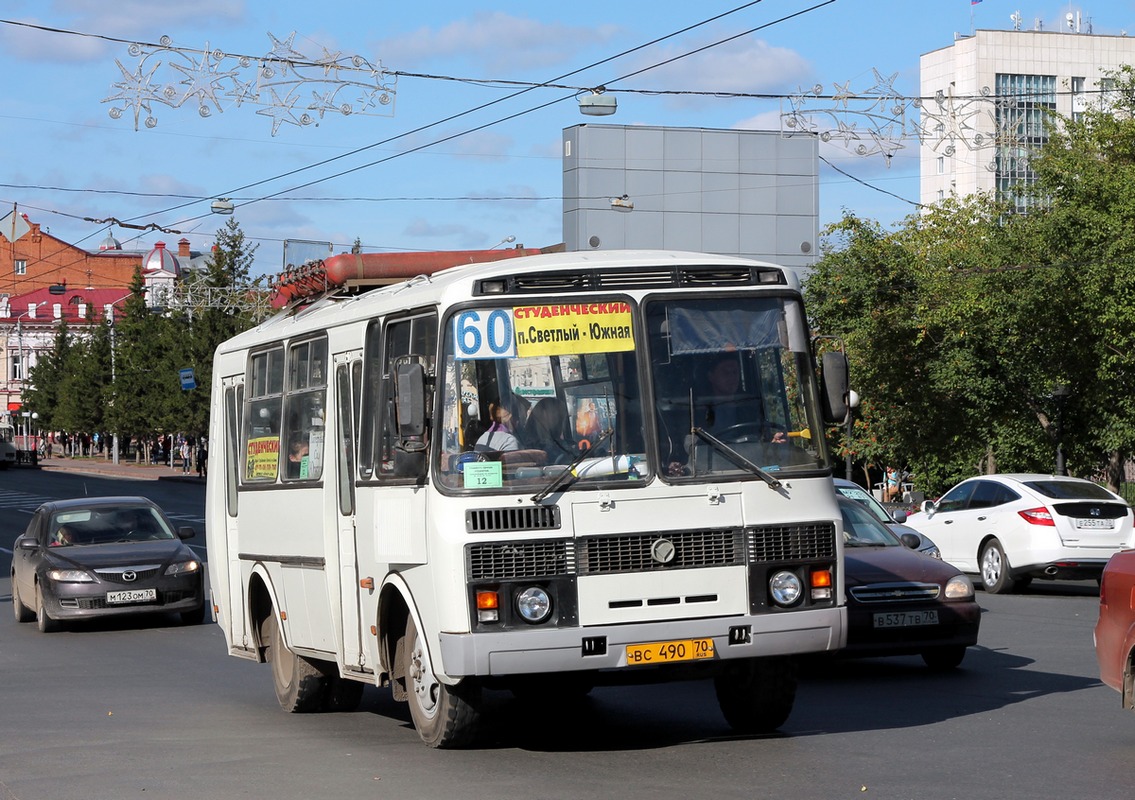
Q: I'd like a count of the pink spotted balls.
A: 0